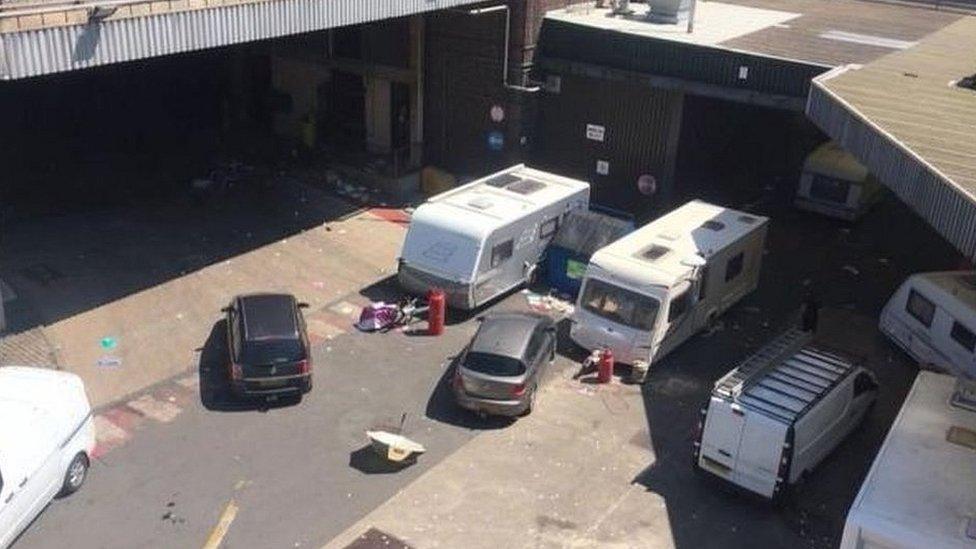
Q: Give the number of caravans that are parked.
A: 5